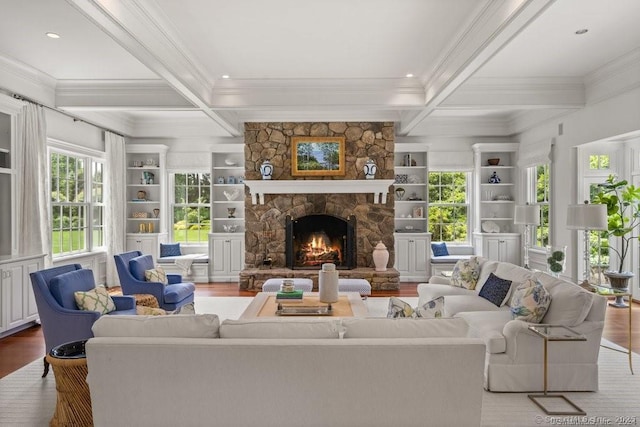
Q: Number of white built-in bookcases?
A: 4